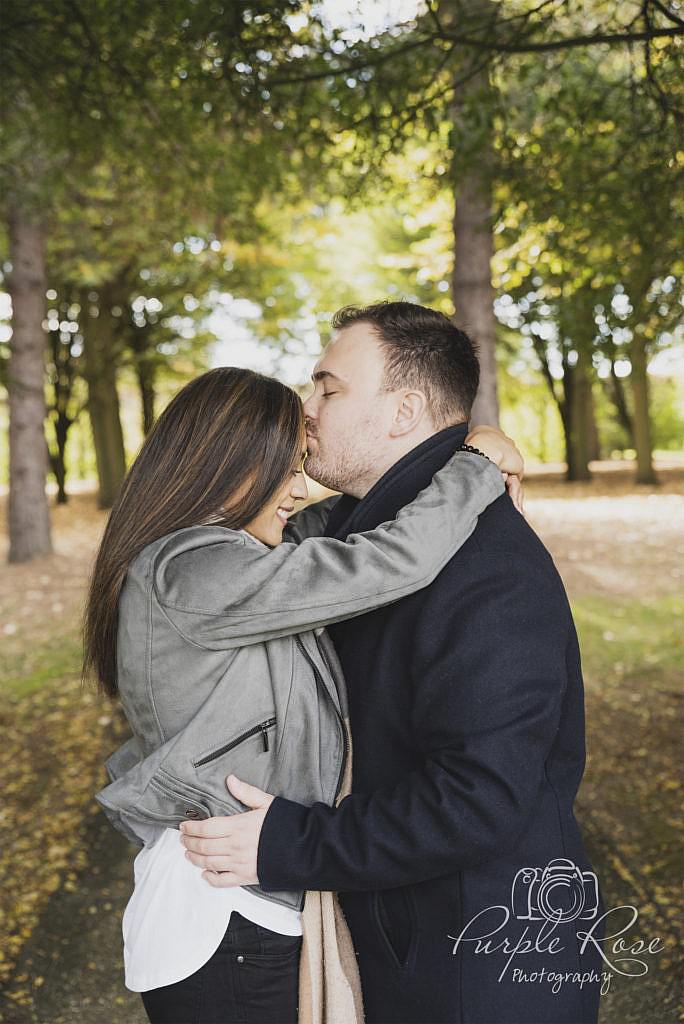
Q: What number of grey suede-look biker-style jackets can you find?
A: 1